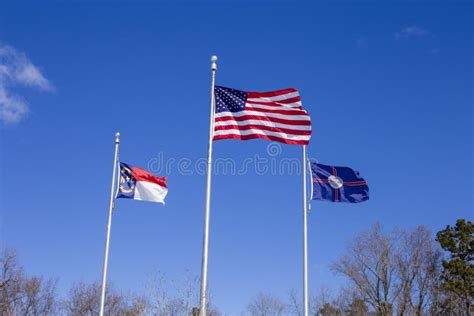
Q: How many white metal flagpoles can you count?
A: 3